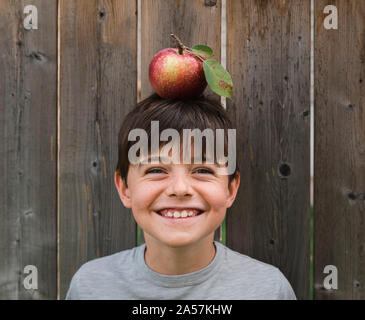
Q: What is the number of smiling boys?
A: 1